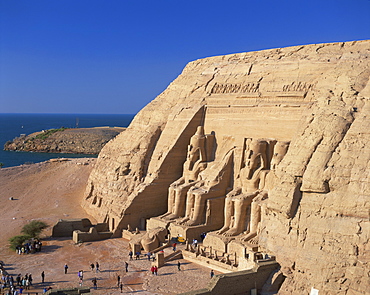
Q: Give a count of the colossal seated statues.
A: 4